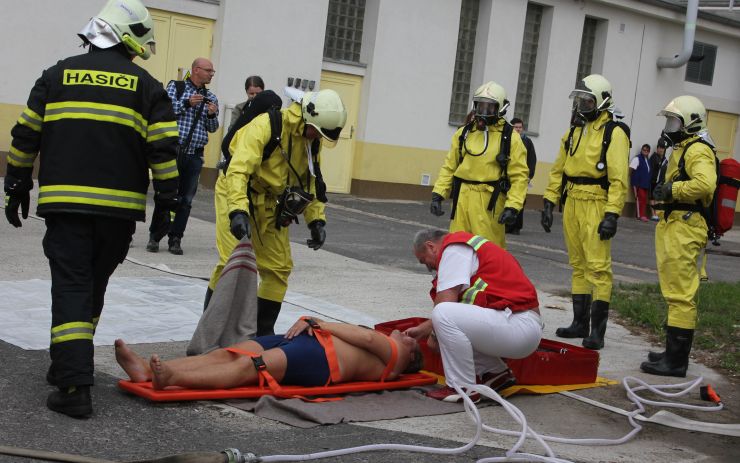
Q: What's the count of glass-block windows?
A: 4